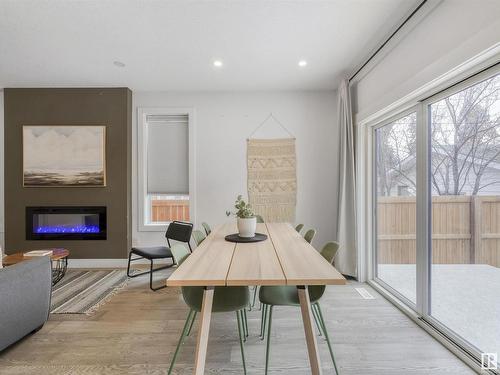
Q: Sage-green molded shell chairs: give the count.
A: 7